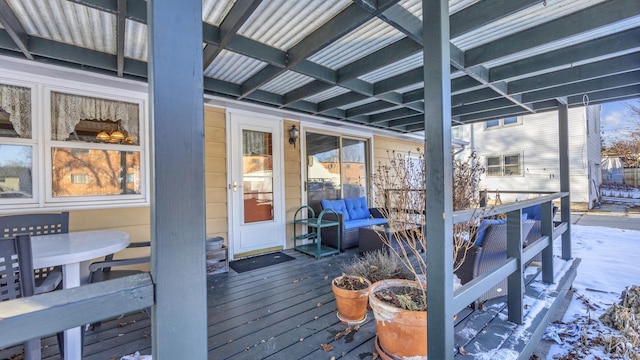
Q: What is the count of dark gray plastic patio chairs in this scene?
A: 3